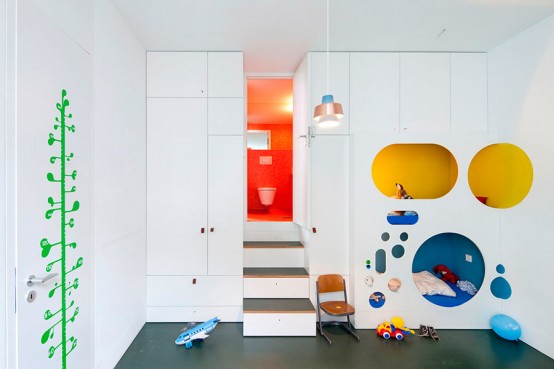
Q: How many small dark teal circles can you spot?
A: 3